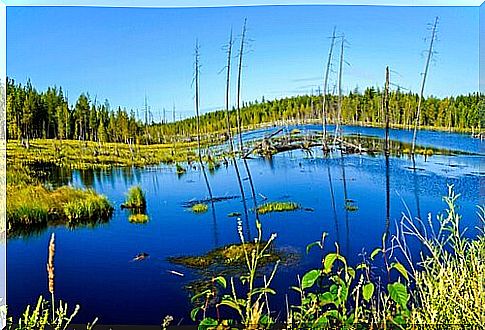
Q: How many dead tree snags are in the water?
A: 7